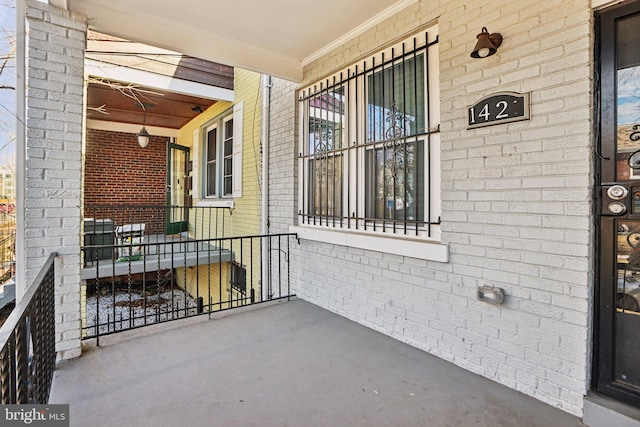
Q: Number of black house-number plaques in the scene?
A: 1